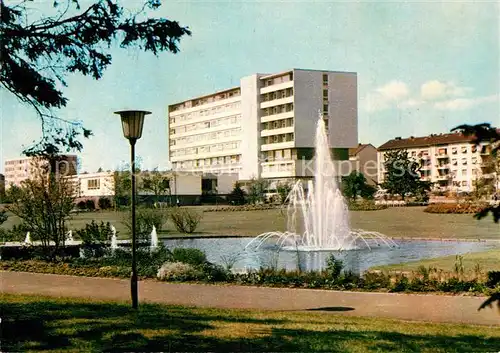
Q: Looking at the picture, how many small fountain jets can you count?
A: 4